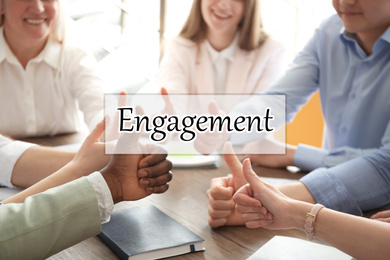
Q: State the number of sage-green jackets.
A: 1